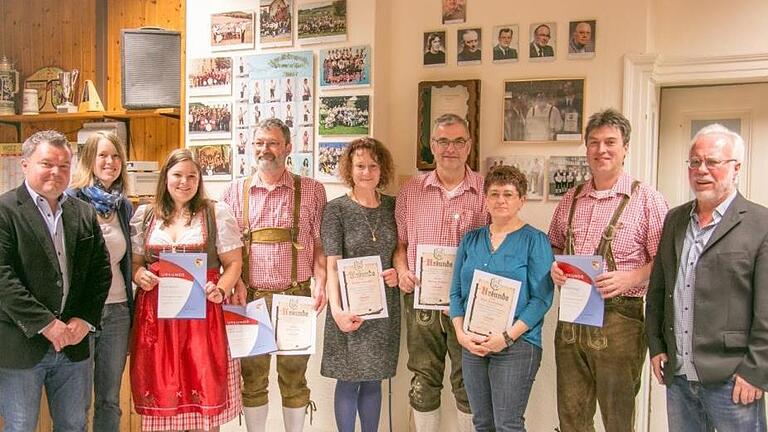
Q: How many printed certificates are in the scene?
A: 7